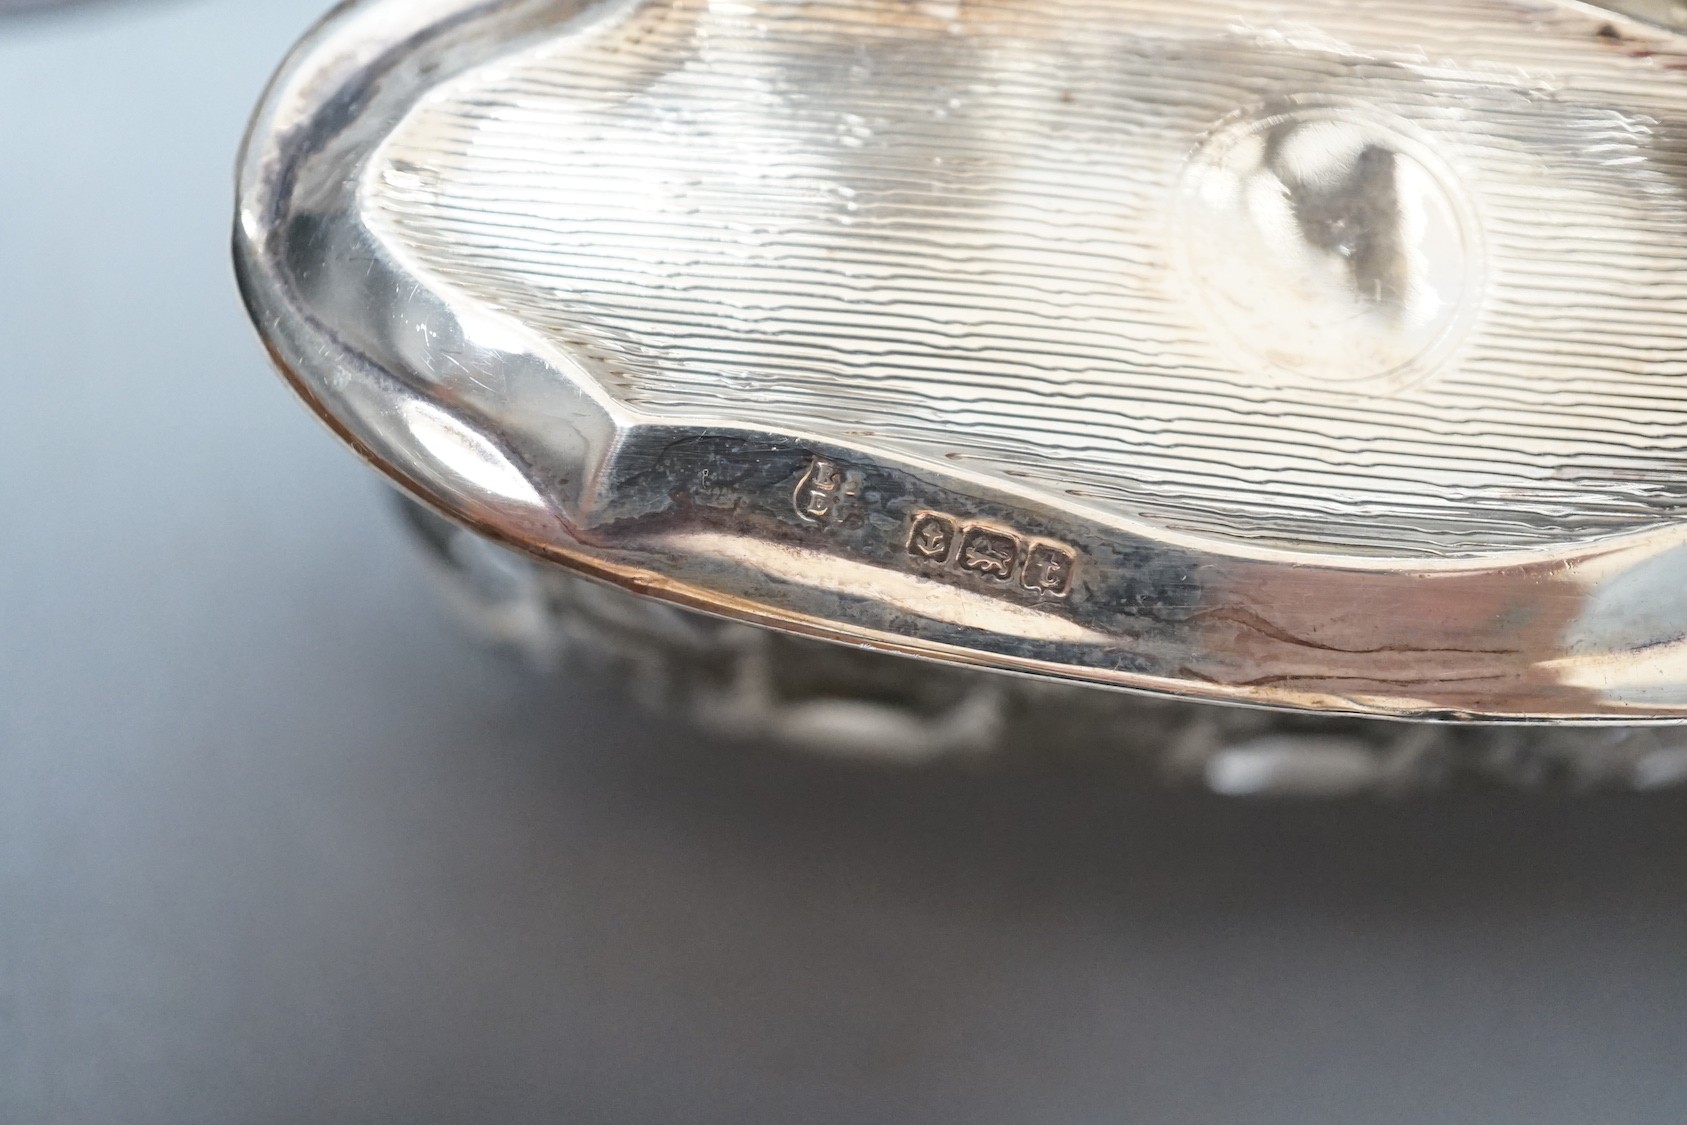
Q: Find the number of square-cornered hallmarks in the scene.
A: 3